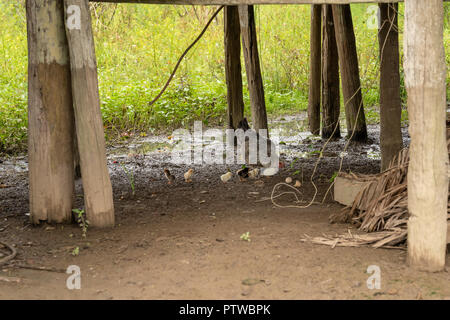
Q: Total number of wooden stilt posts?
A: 9